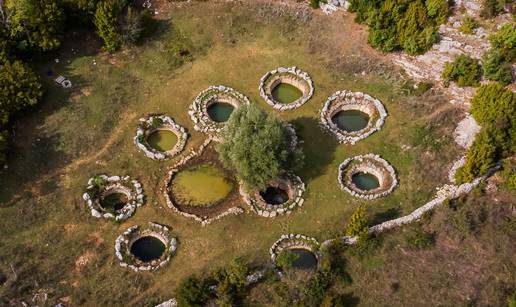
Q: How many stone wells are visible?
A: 9